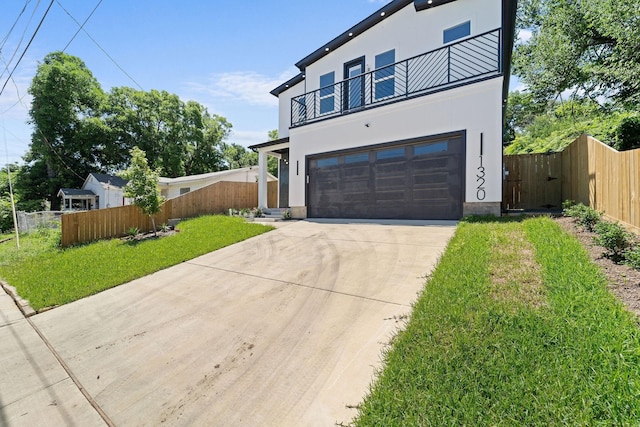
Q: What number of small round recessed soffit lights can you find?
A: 6